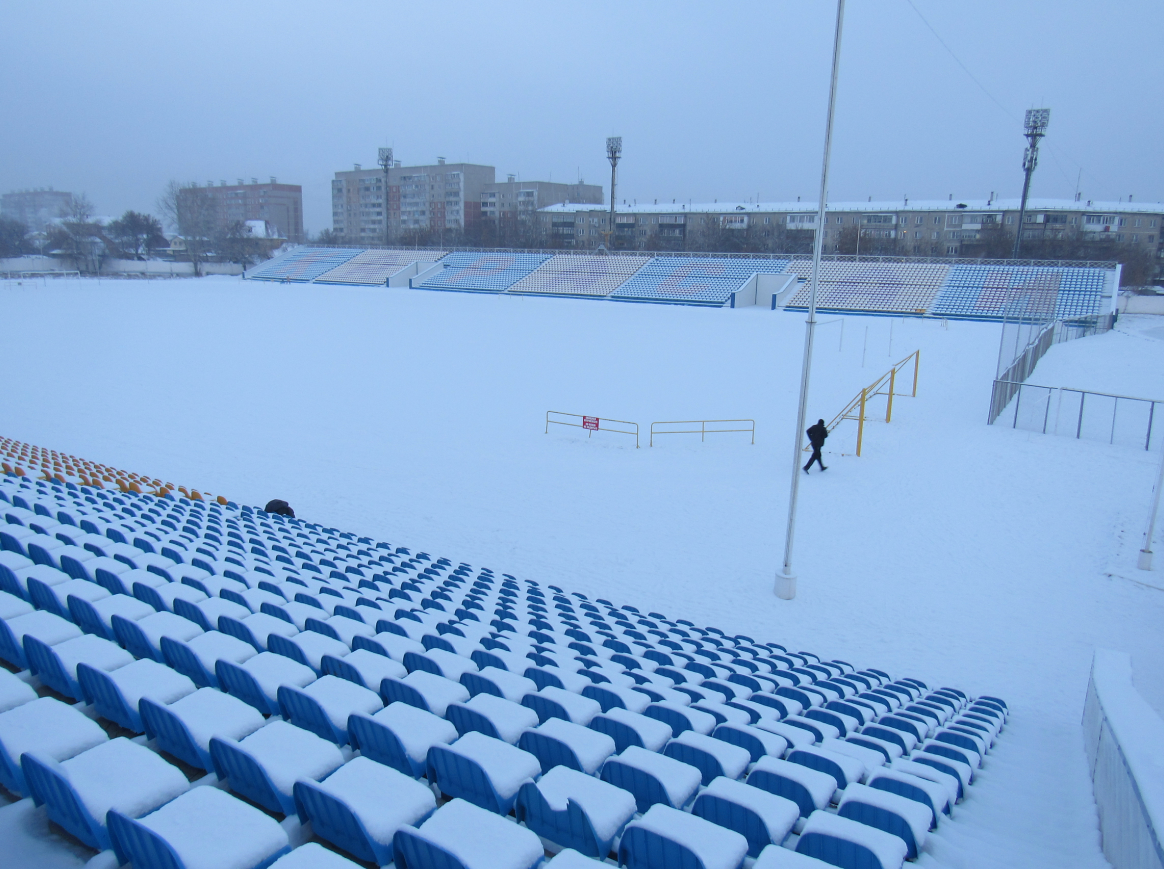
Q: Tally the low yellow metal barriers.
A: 2